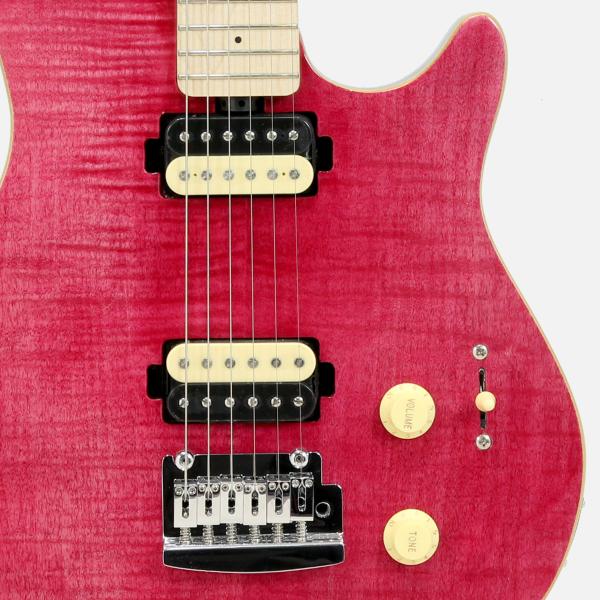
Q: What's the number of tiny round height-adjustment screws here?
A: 12